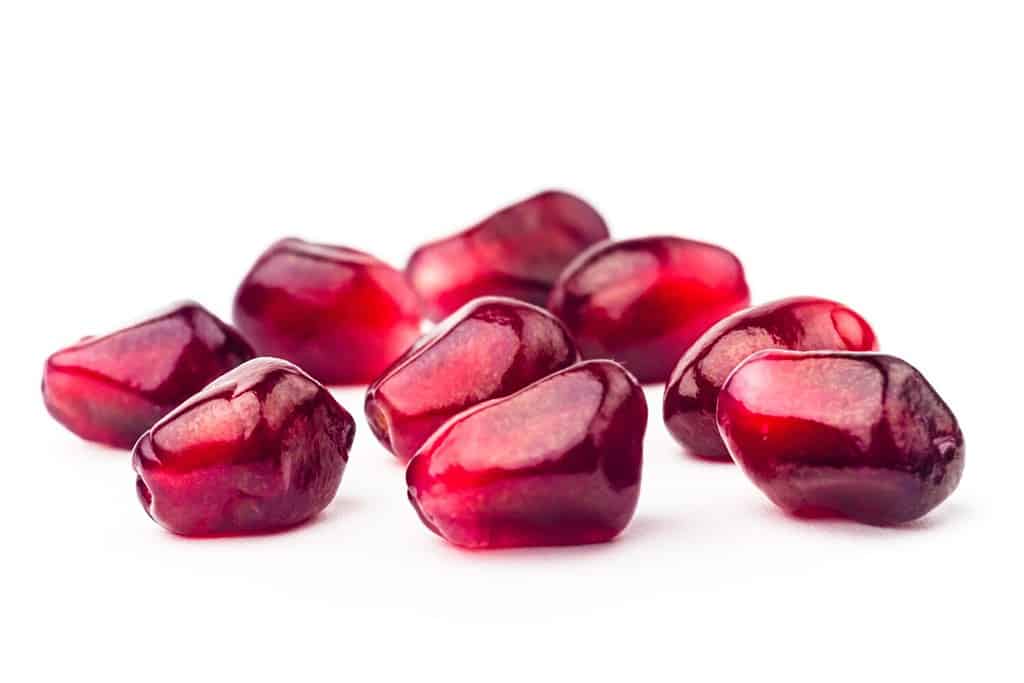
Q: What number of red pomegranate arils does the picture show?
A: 9